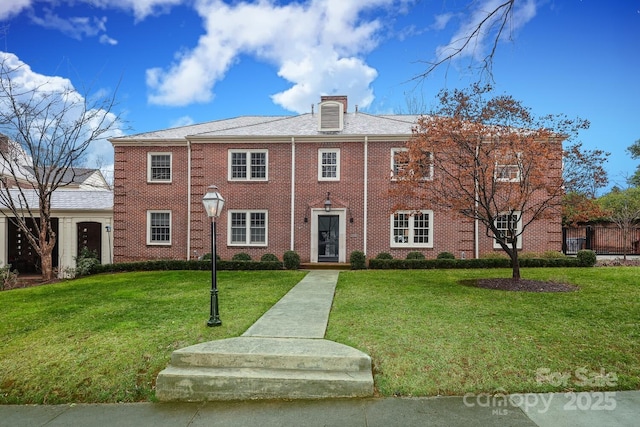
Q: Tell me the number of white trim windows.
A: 9